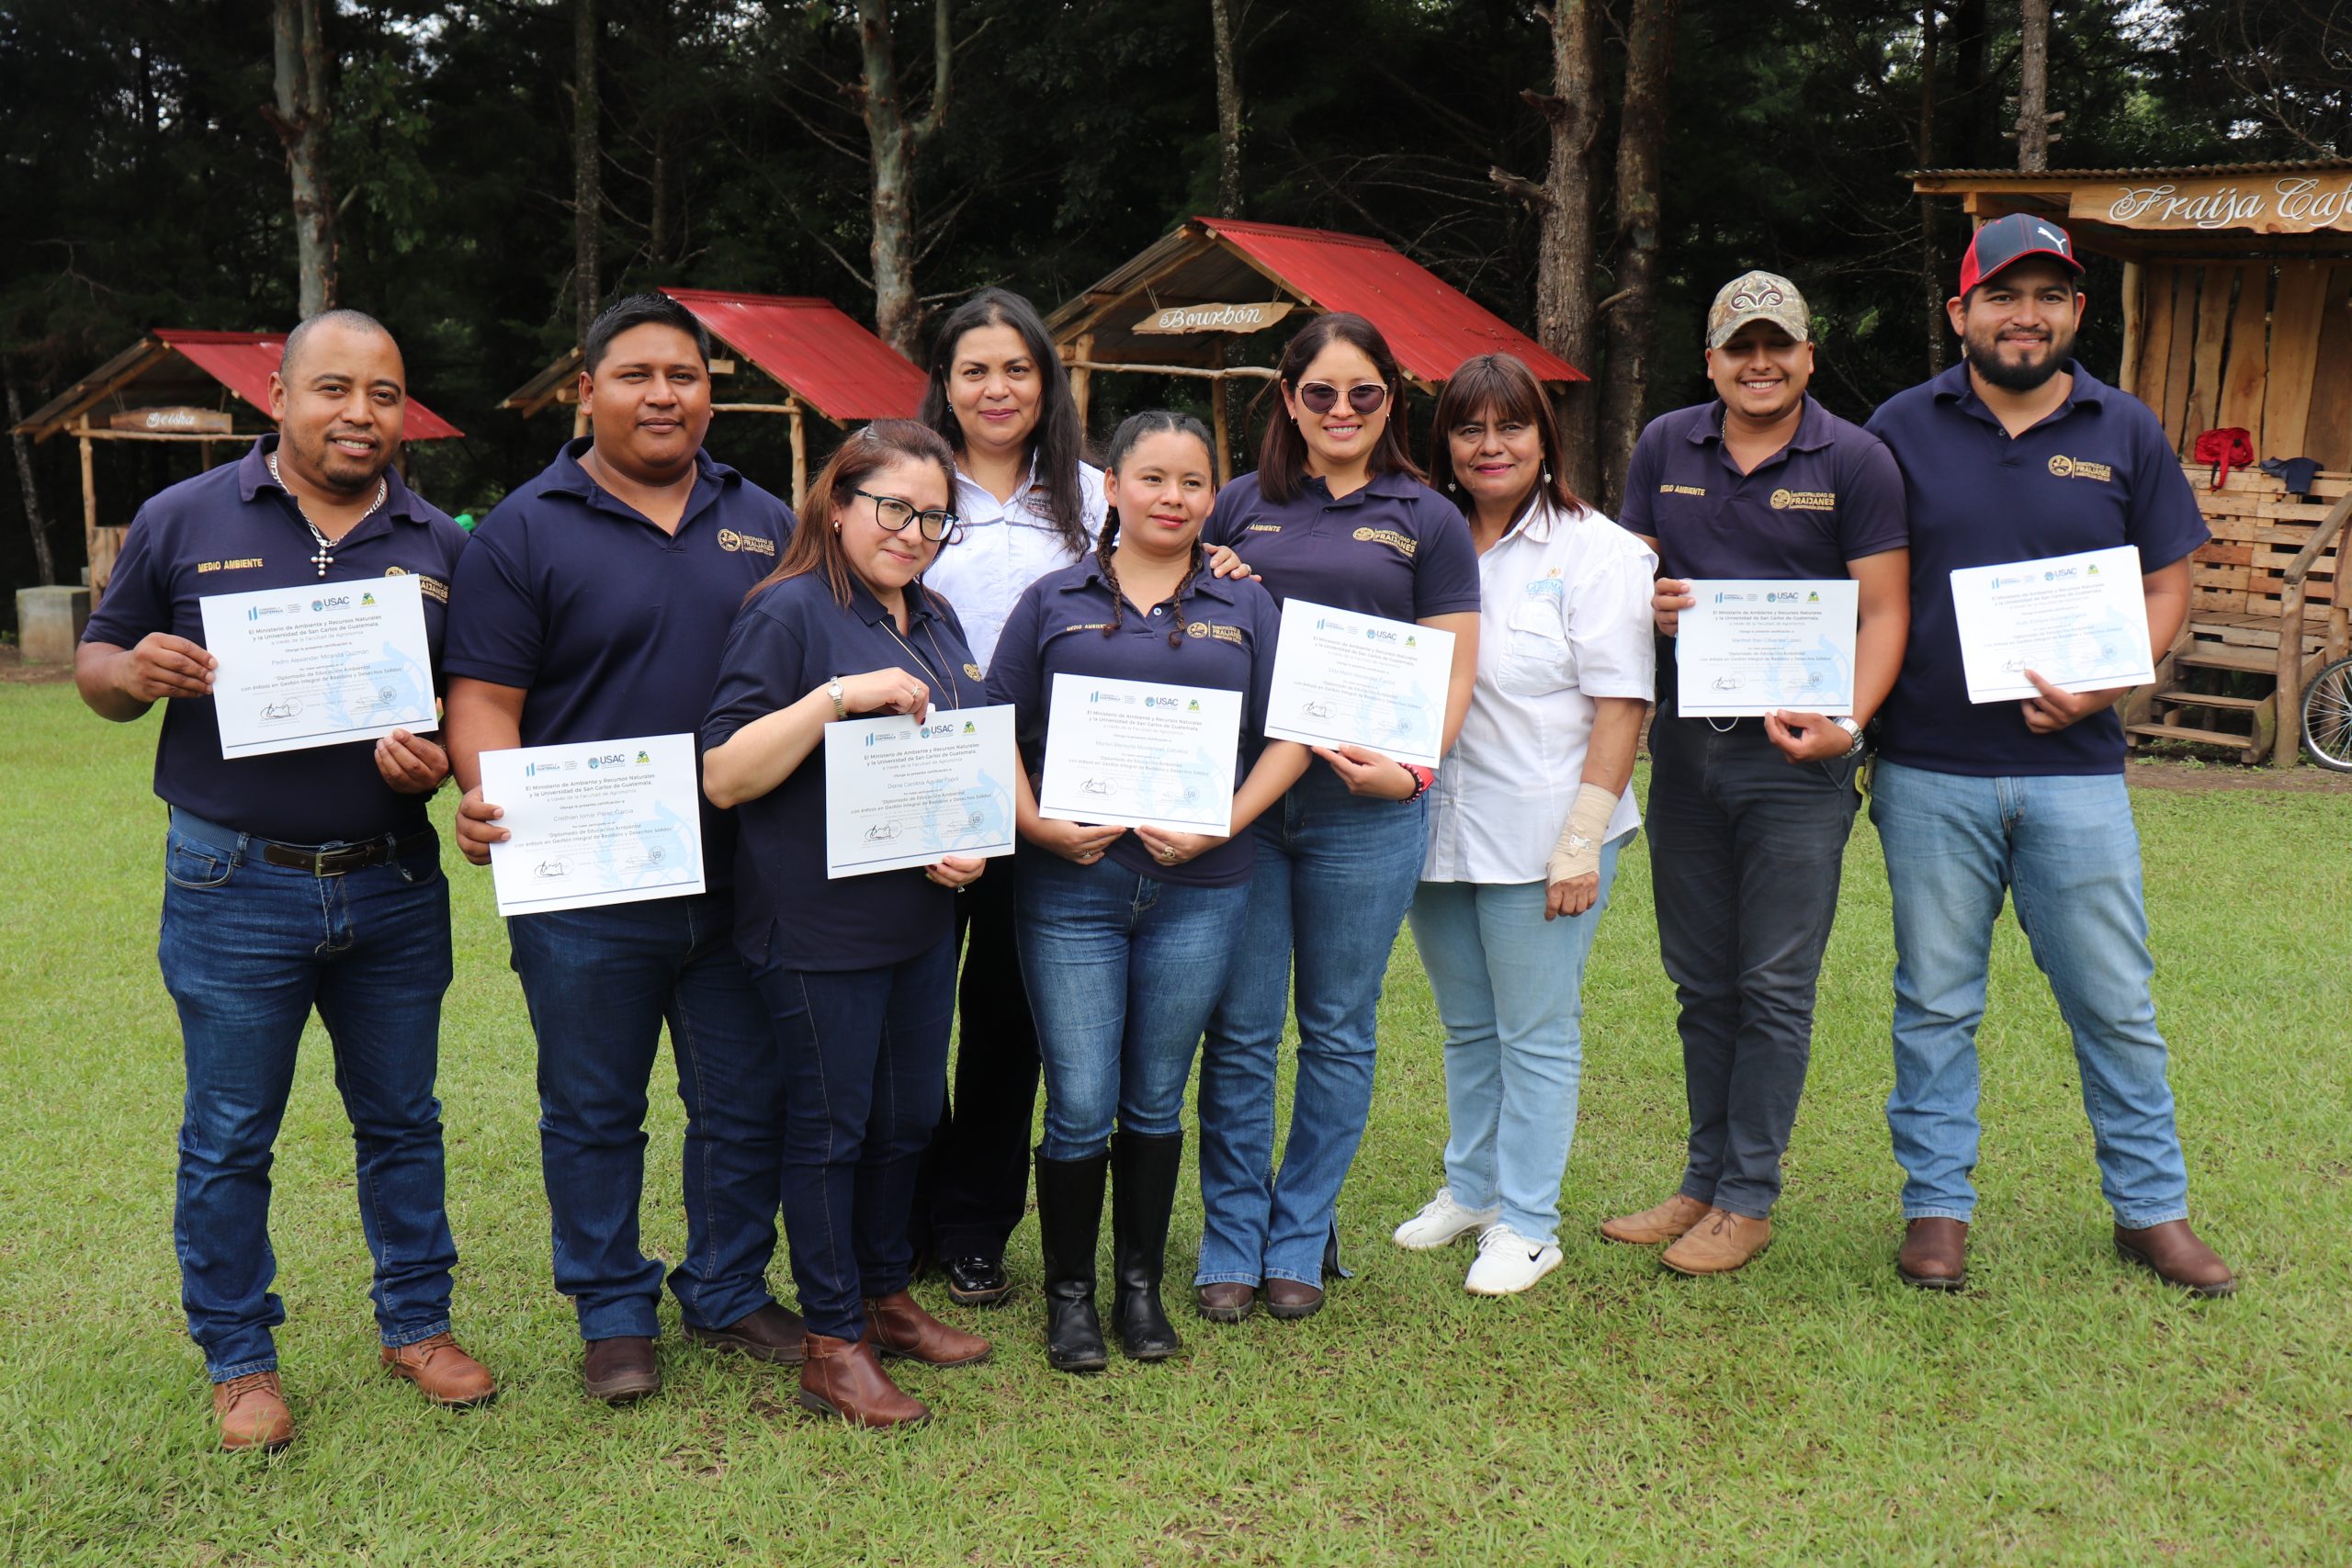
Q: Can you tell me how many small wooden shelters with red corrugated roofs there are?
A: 3